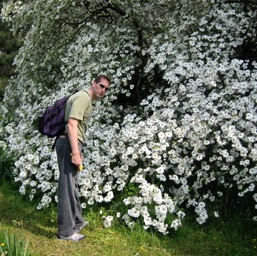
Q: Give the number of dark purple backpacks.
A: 1